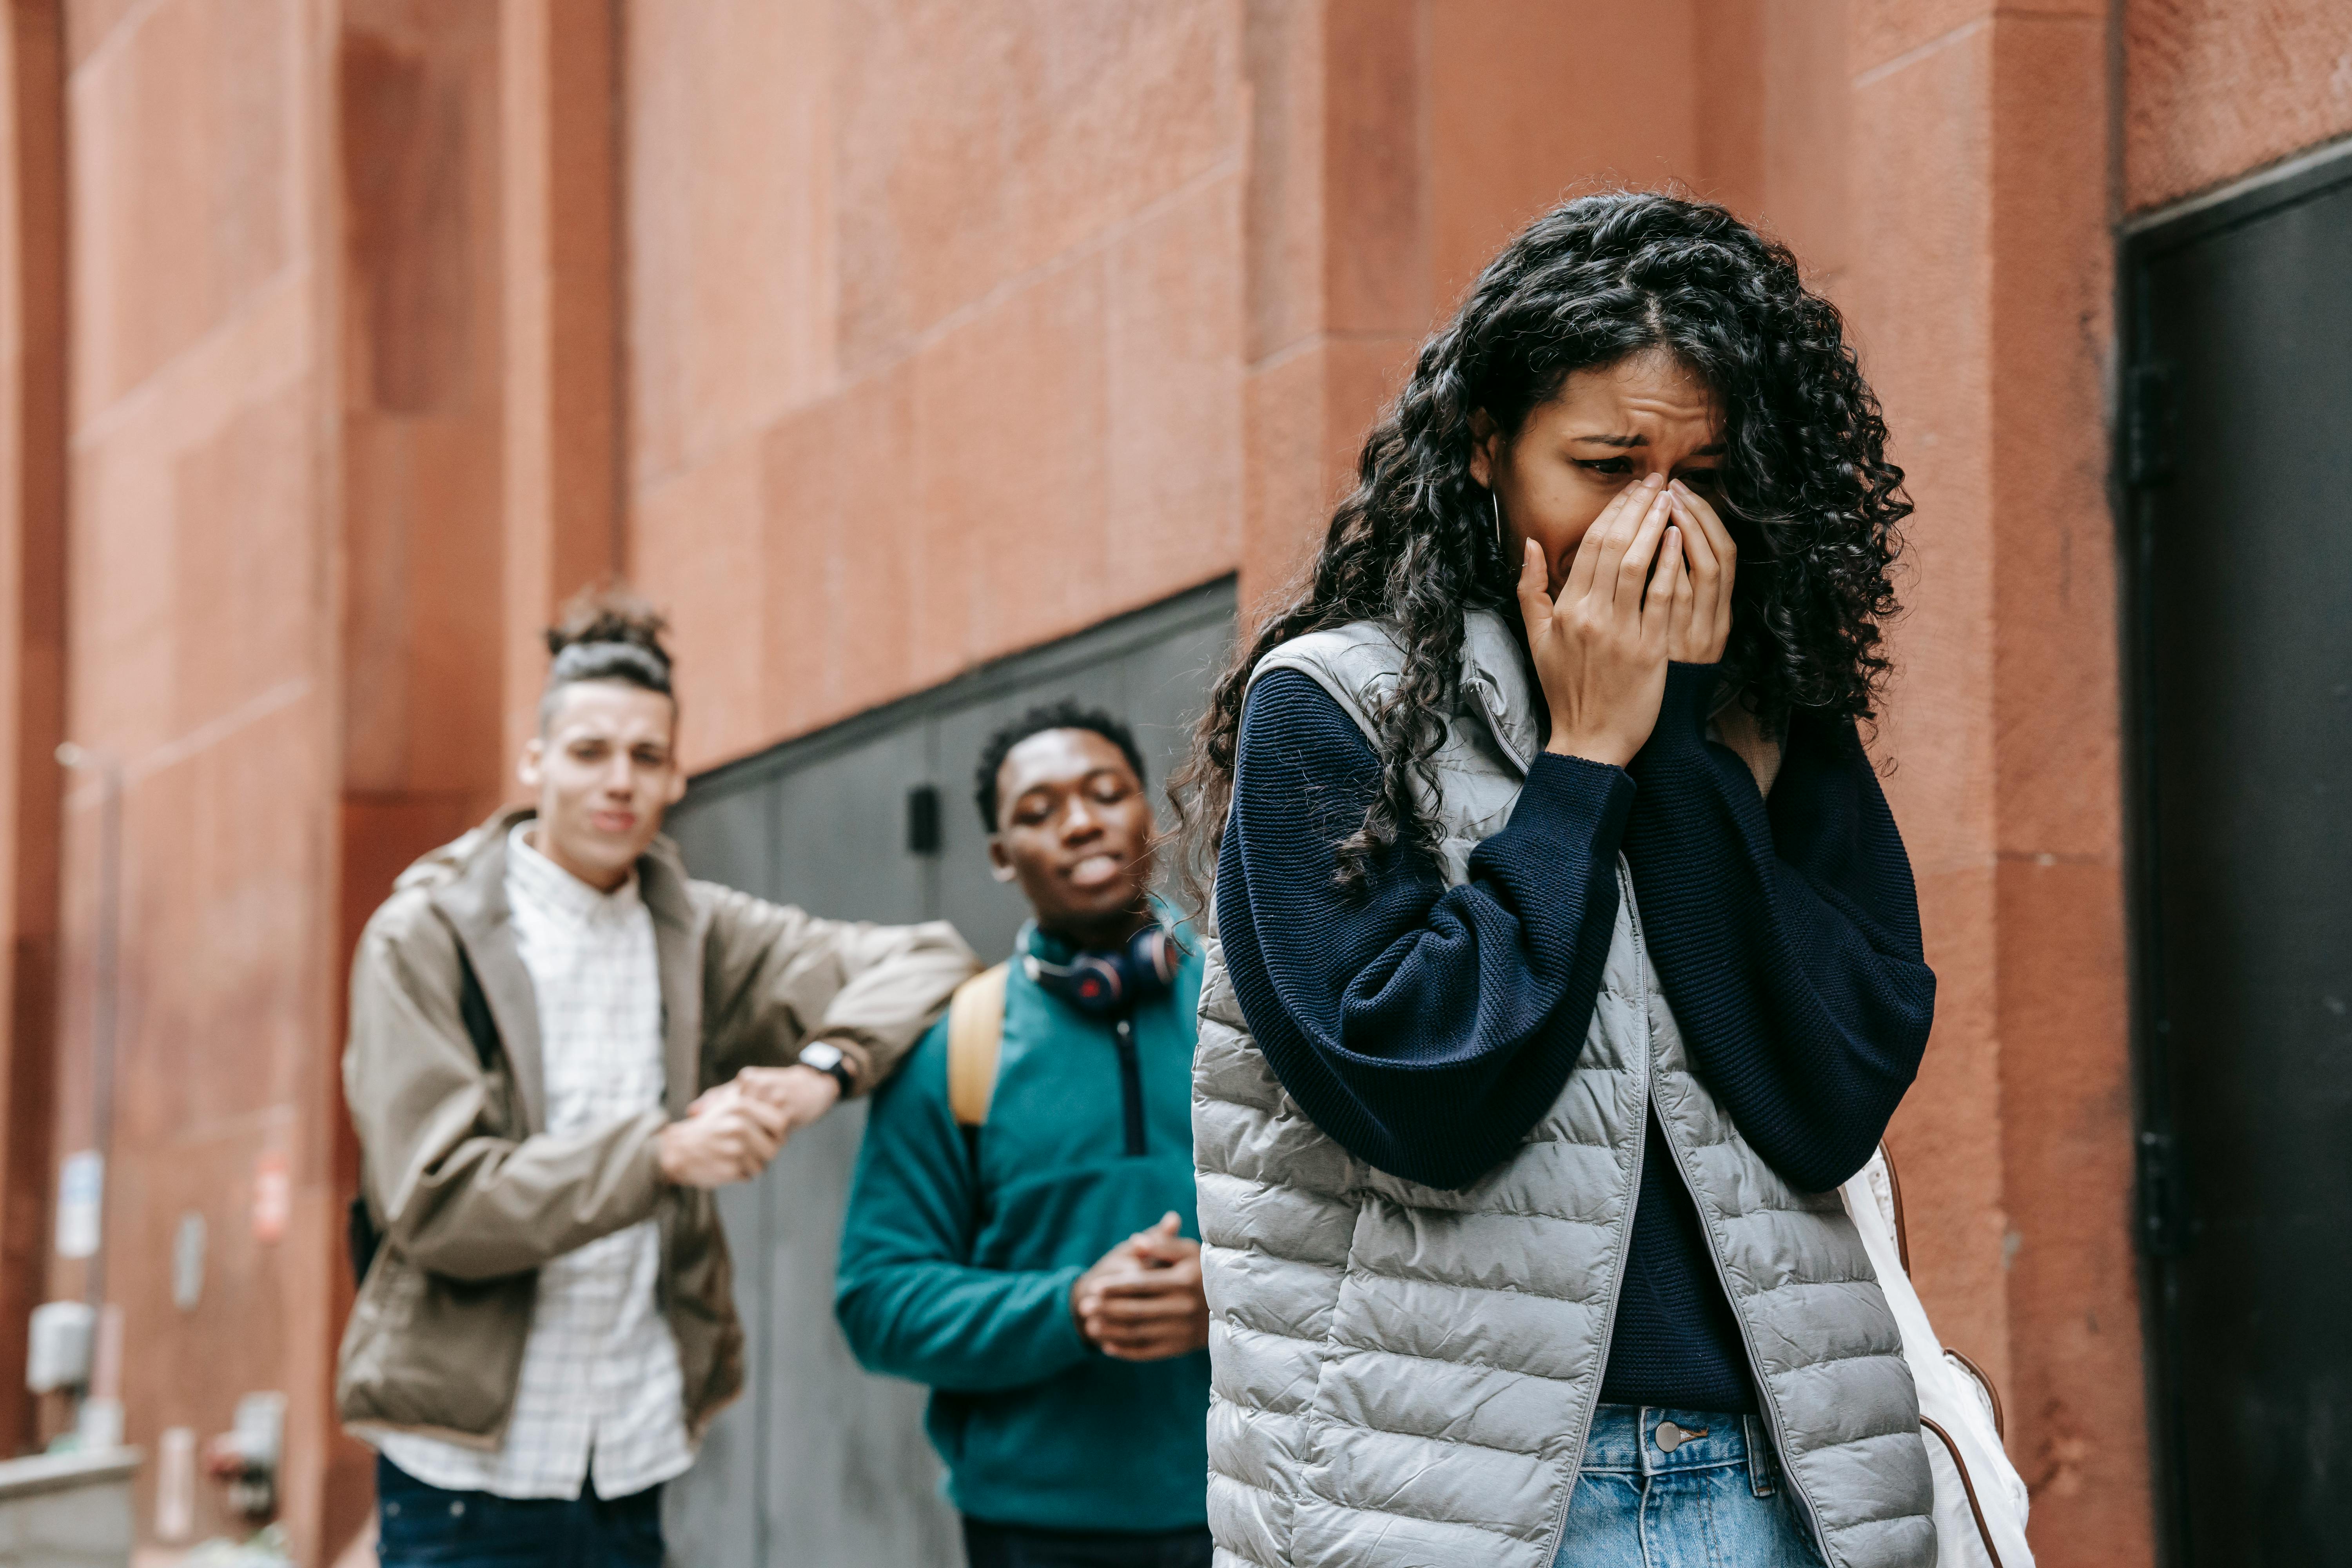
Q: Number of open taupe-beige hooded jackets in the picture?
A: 1